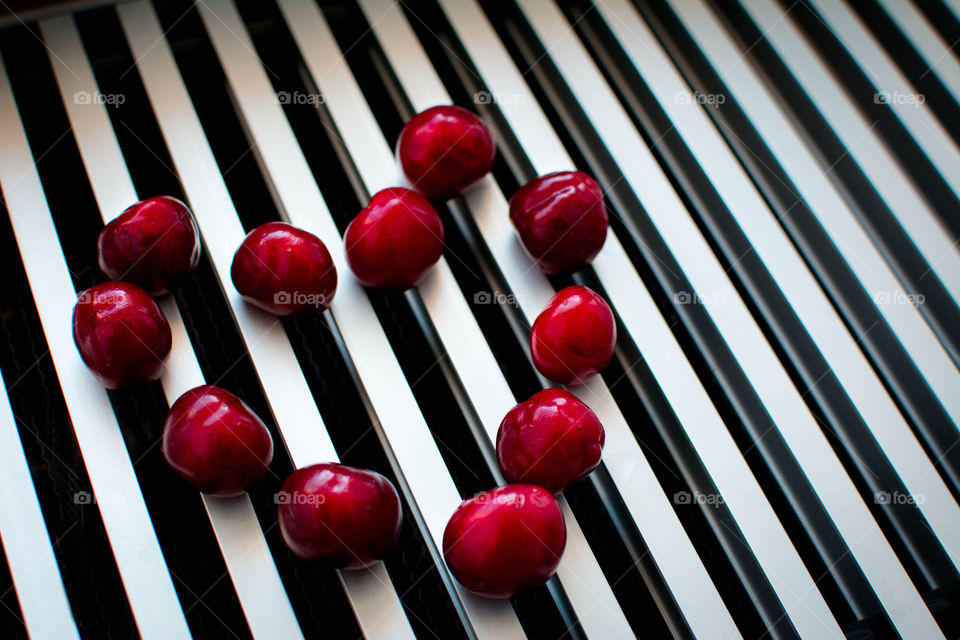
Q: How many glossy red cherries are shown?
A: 11